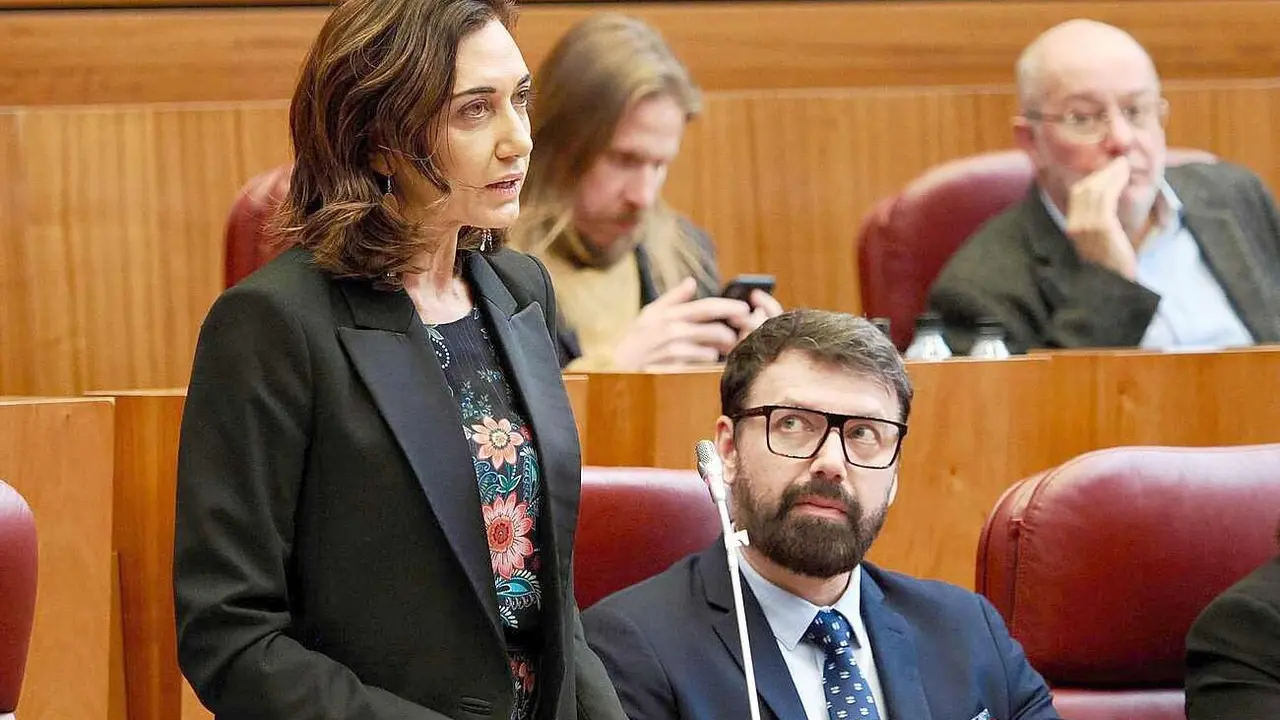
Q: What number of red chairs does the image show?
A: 5